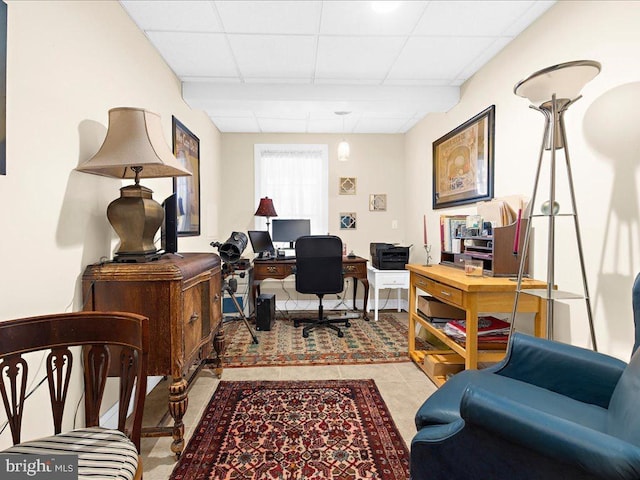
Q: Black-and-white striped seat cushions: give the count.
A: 1